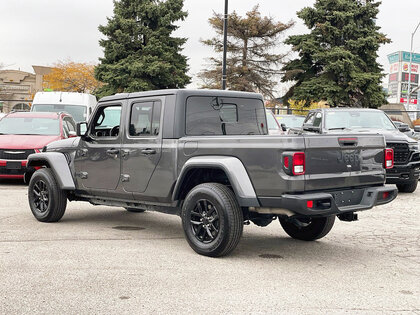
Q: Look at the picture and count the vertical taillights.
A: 2